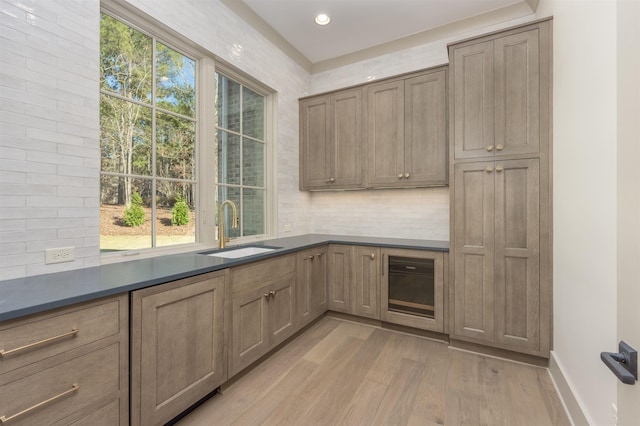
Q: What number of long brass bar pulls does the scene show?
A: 2